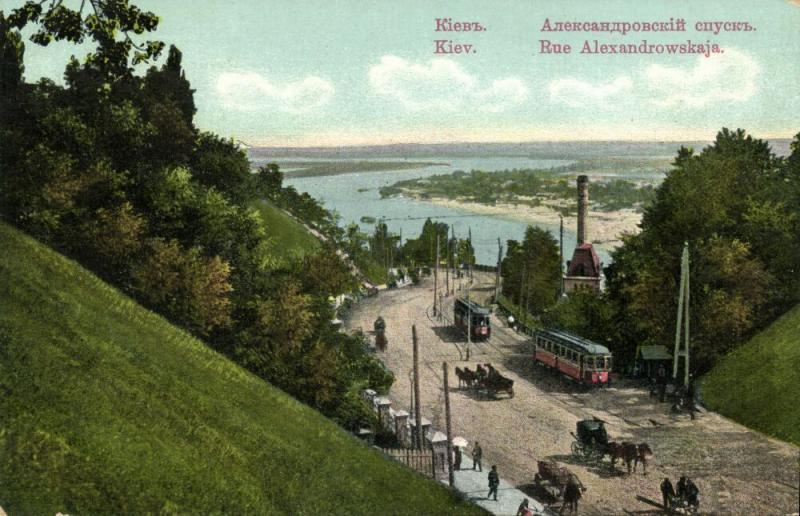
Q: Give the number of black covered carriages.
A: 1